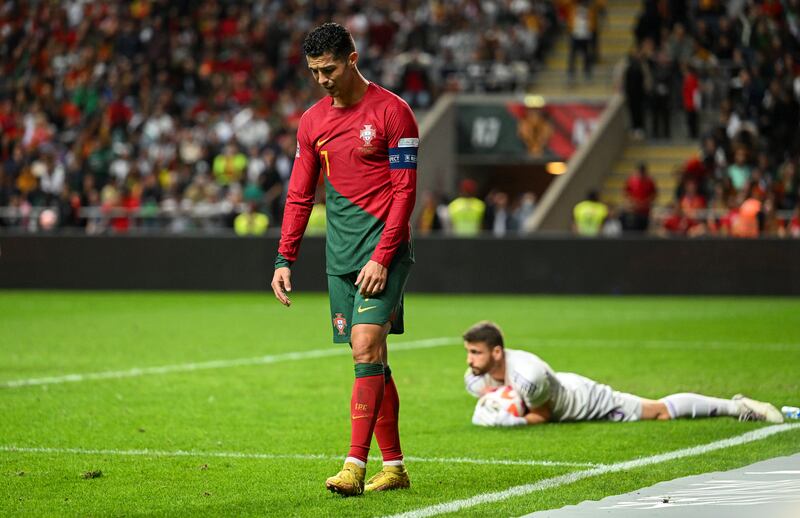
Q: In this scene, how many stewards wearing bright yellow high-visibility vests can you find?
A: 5